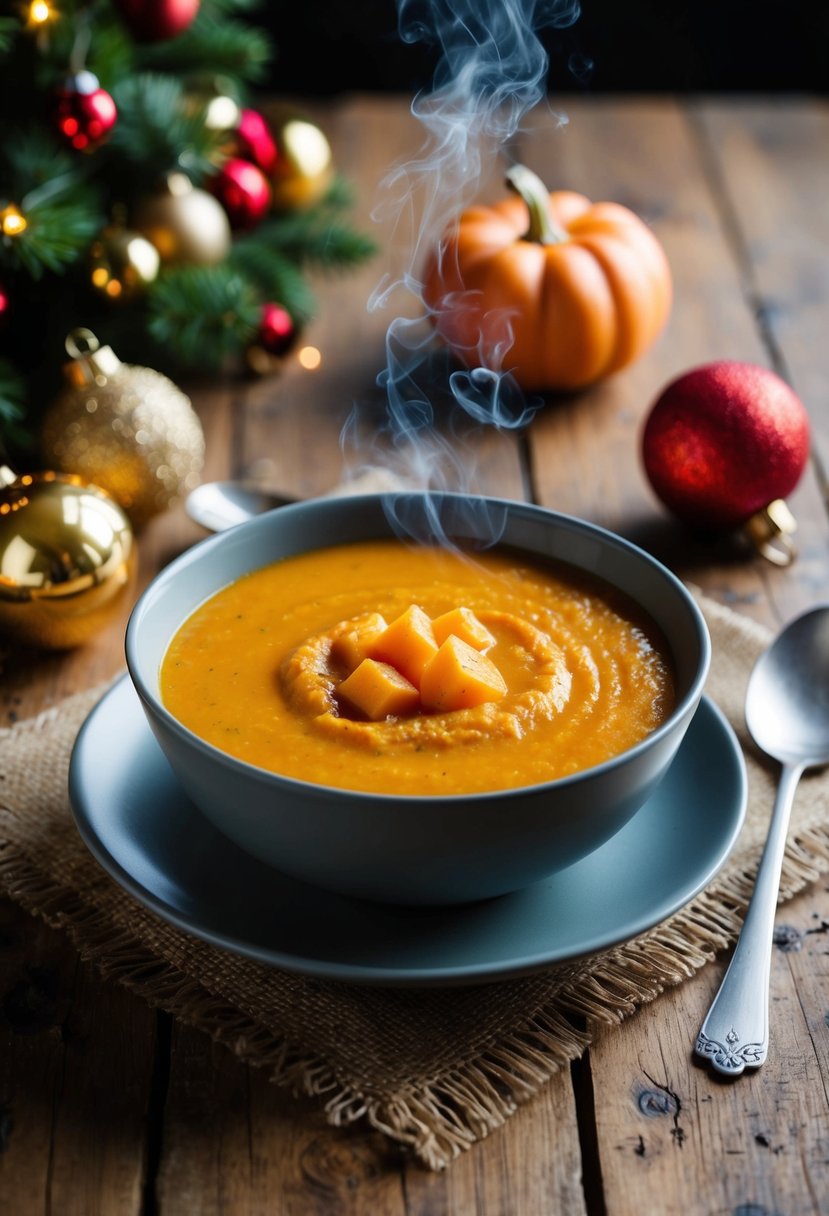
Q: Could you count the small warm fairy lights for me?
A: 3